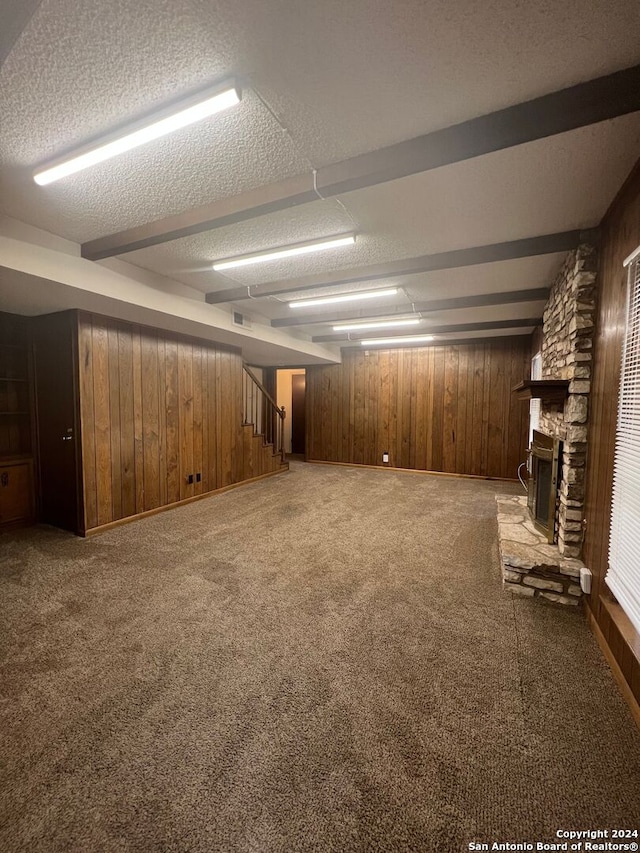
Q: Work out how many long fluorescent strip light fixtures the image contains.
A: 5